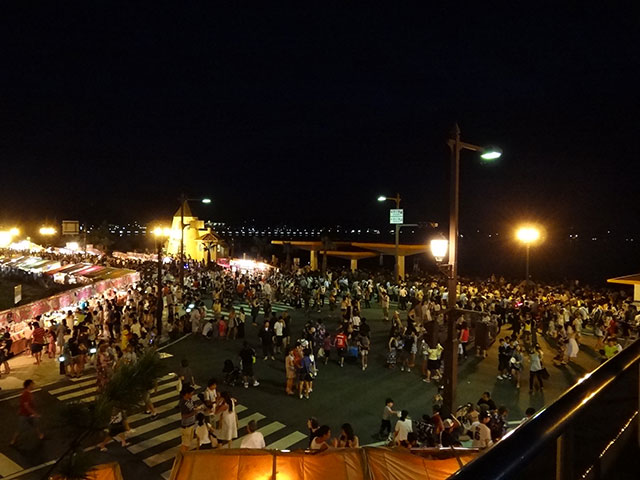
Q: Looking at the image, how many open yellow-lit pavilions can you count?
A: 3